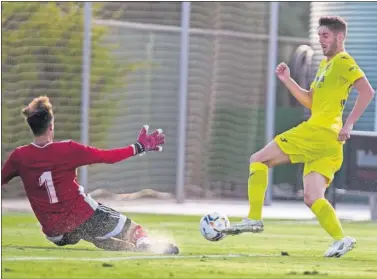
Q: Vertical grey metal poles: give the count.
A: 3